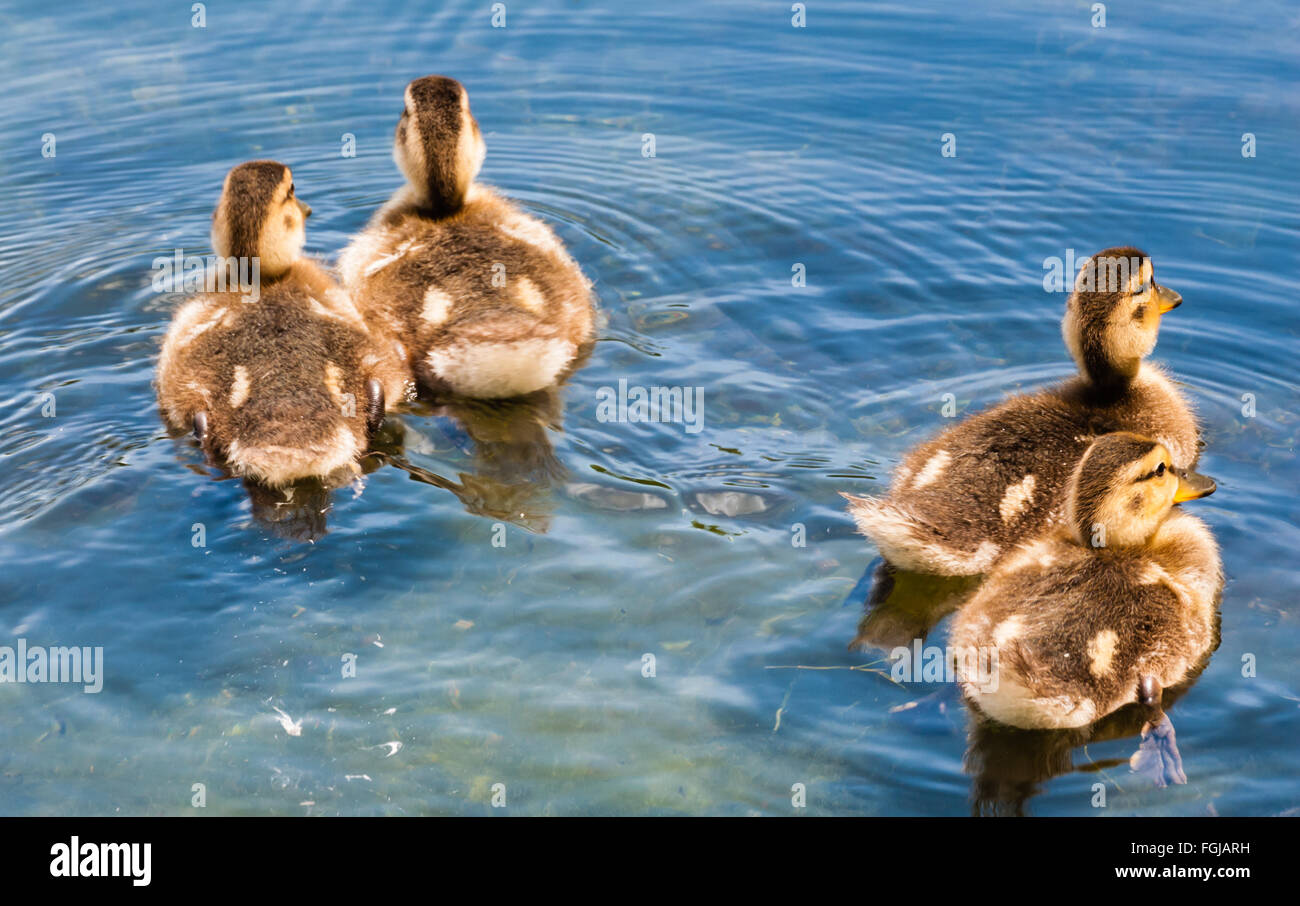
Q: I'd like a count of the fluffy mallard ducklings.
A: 4